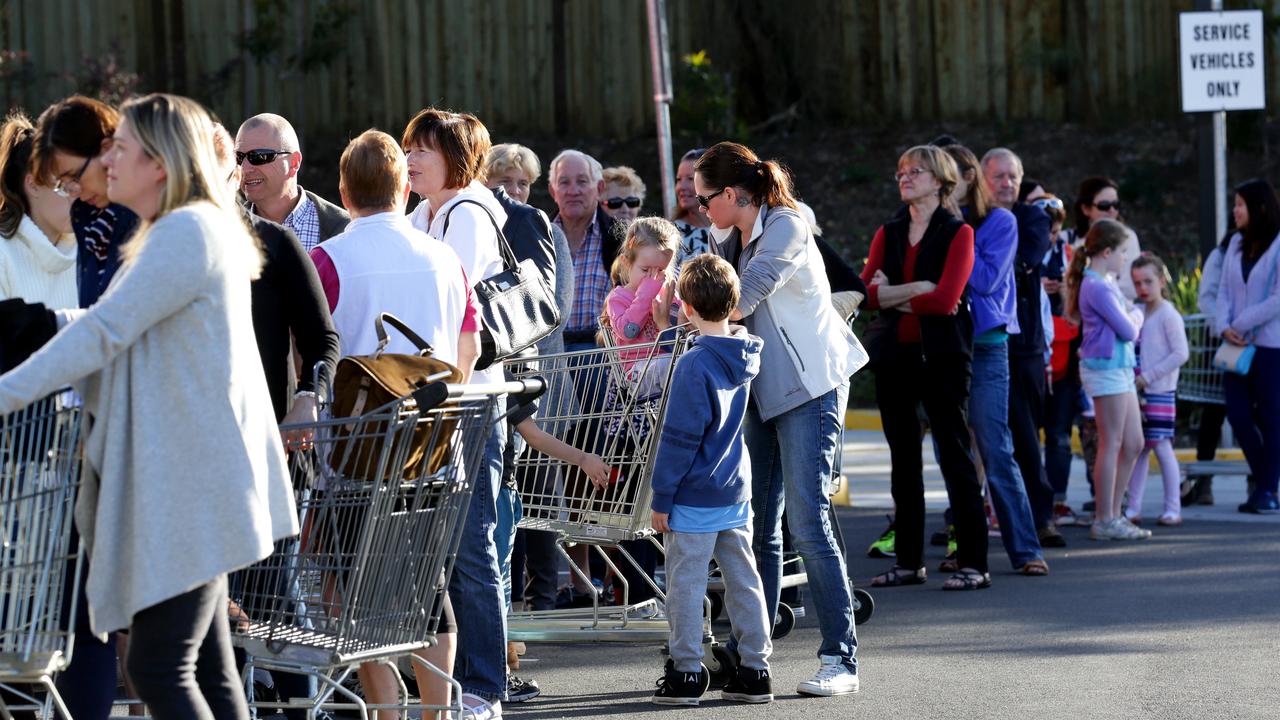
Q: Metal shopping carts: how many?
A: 5